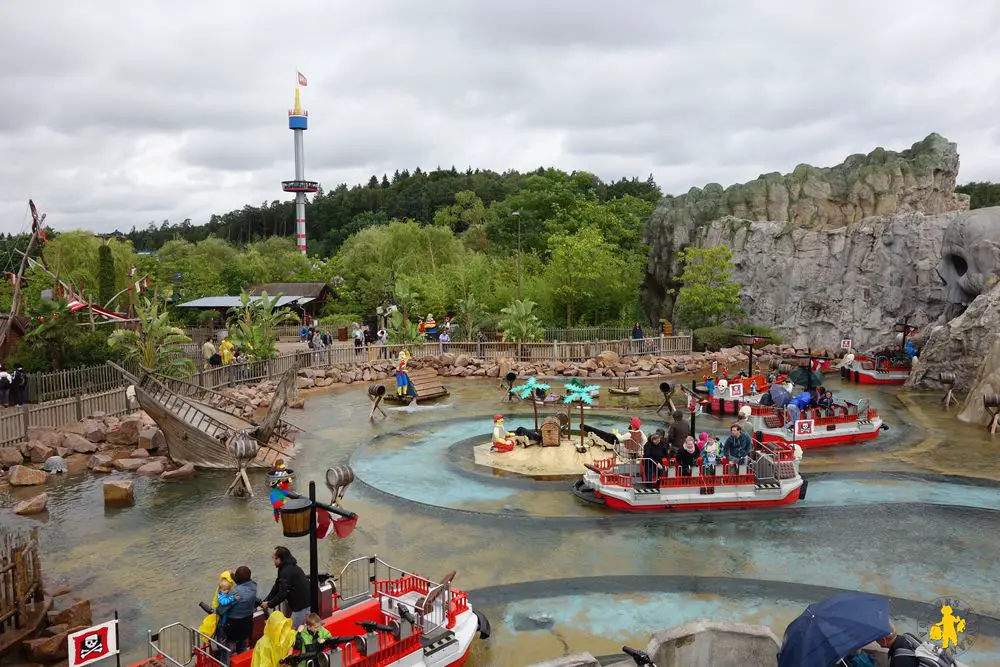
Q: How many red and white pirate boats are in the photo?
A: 5